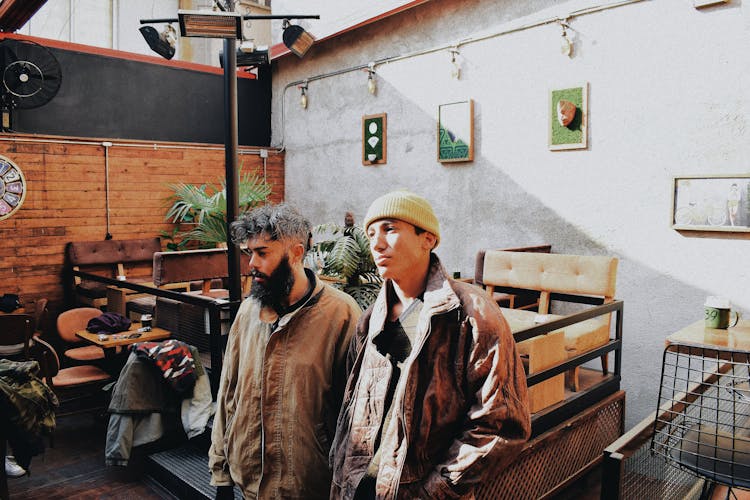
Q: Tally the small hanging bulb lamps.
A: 4